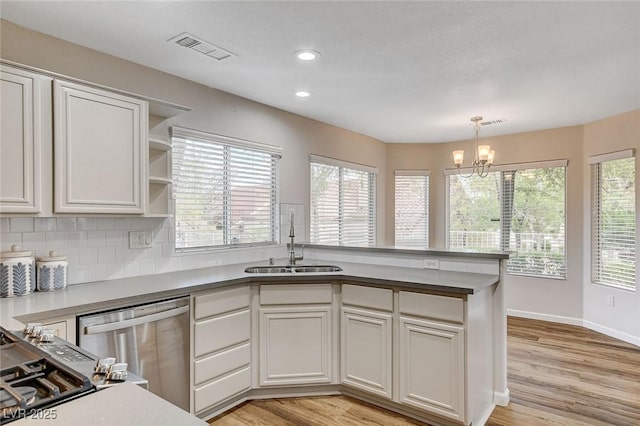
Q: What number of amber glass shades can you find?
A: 3